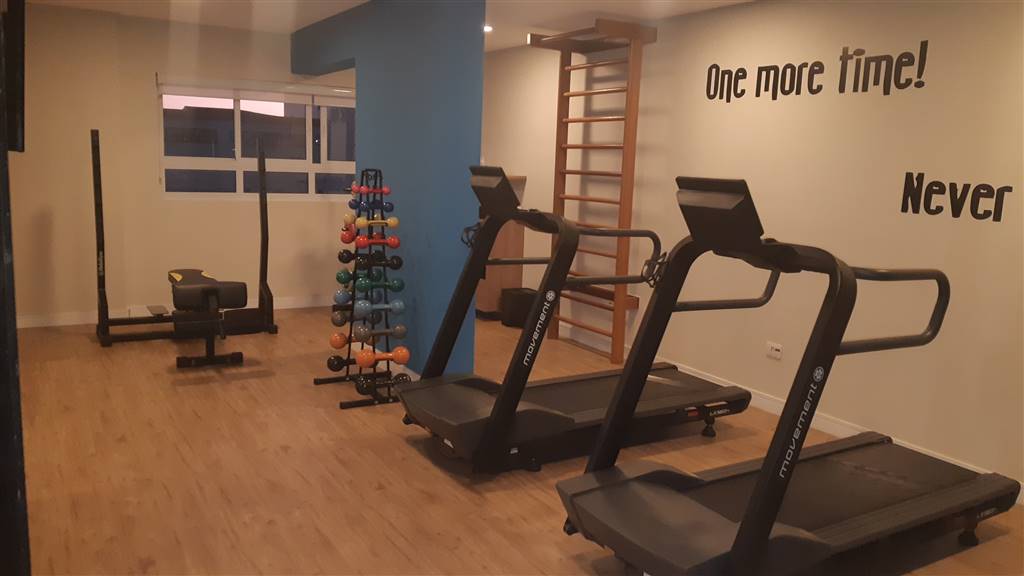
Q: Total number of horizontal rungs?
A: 11